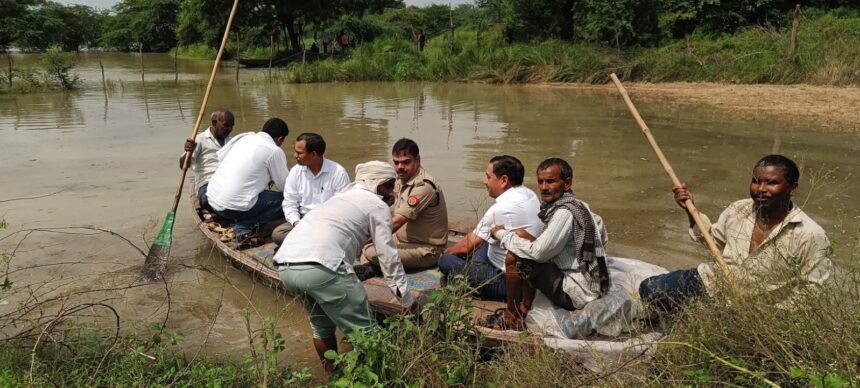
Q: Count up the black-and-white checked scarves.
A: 1